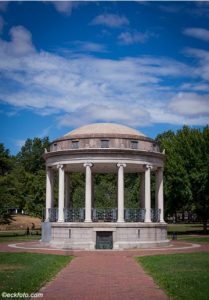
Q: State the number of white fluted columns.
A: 6